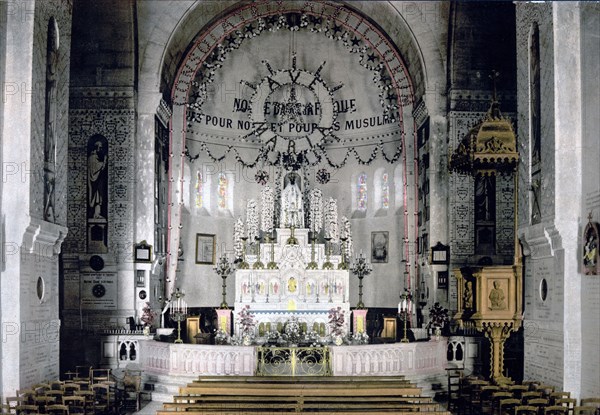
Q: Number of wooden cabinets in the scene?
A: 2